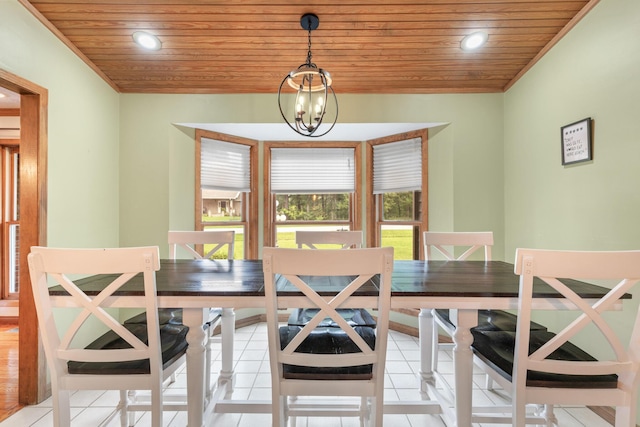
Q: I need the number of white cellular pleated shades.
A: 3